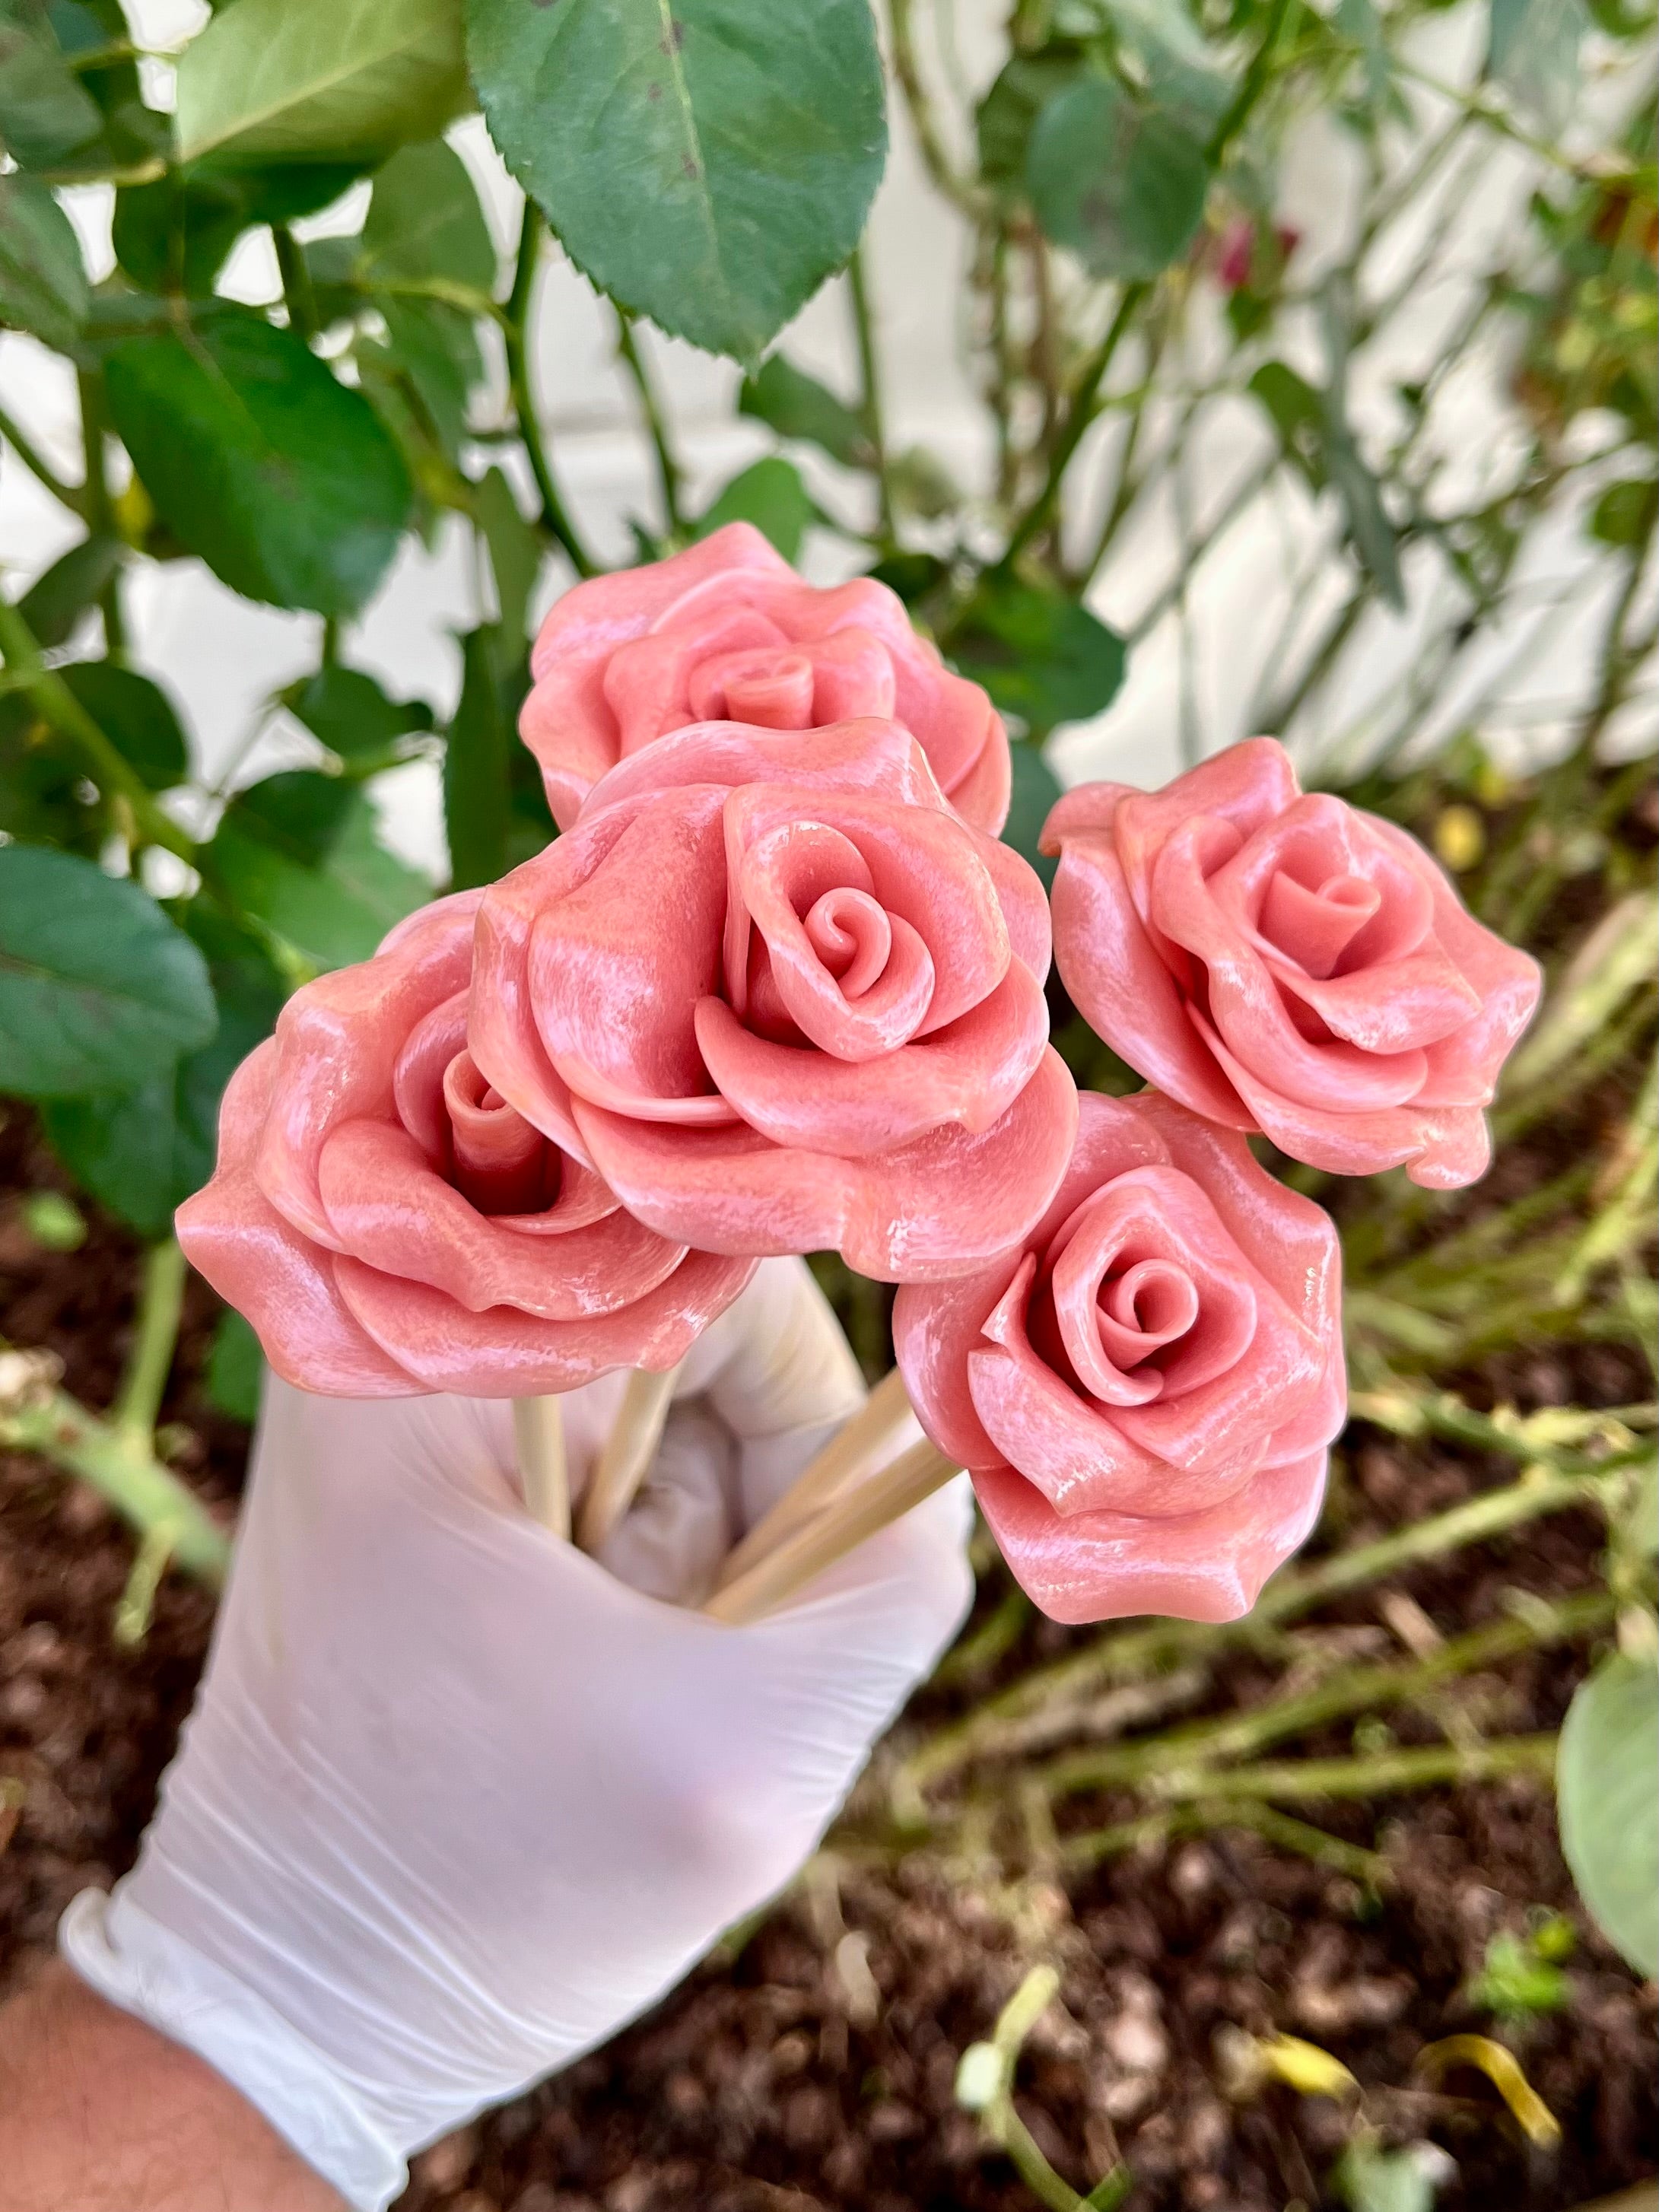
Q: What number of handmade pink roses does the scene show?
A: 5